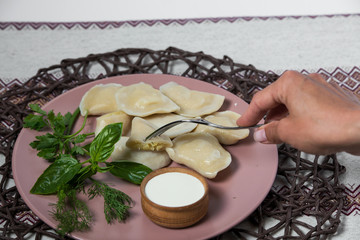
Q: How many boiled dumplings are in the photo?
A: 9